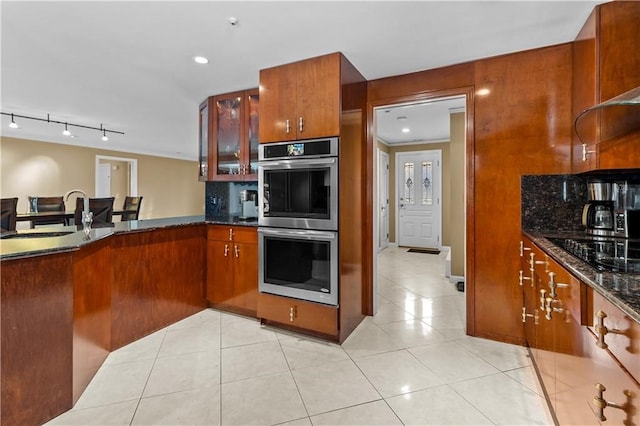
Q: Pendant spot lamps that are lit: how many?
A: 3